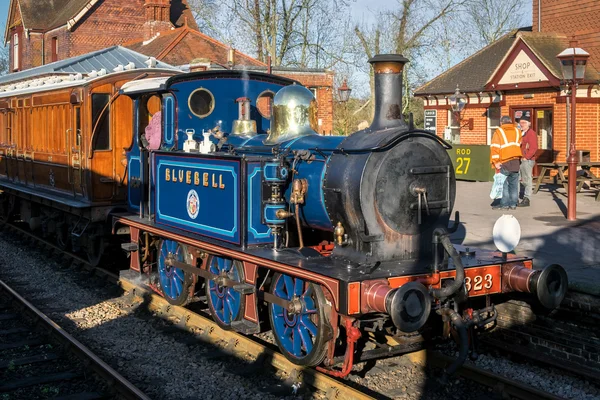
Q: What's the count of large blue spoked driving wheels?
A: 3